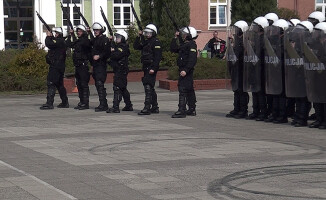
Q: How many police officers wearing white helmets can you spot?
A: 14